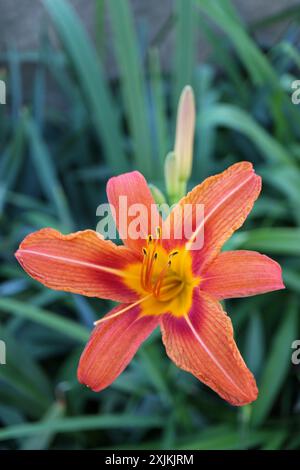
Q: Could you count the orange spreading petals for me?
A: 6